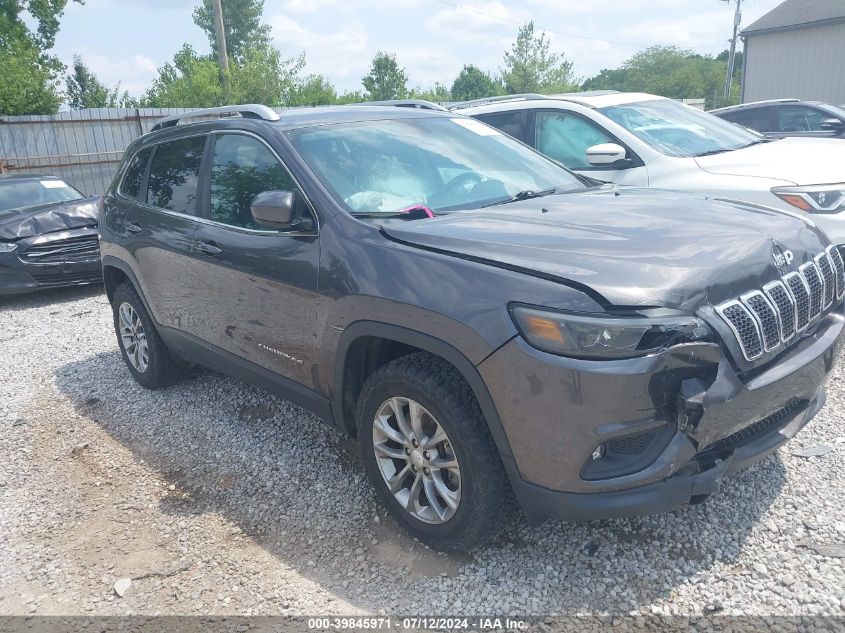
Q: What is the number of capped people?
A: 0